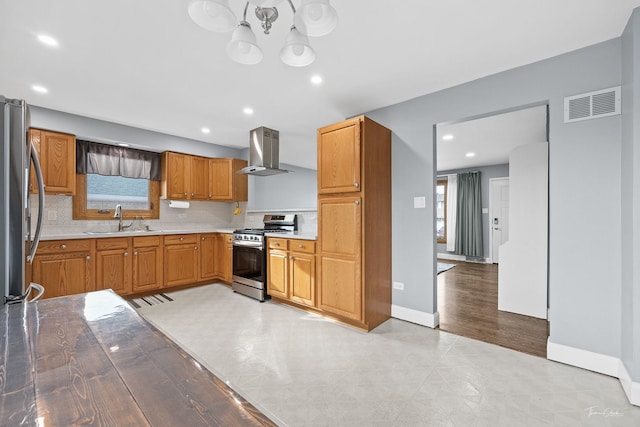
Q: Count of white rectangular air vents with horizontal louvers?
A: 1